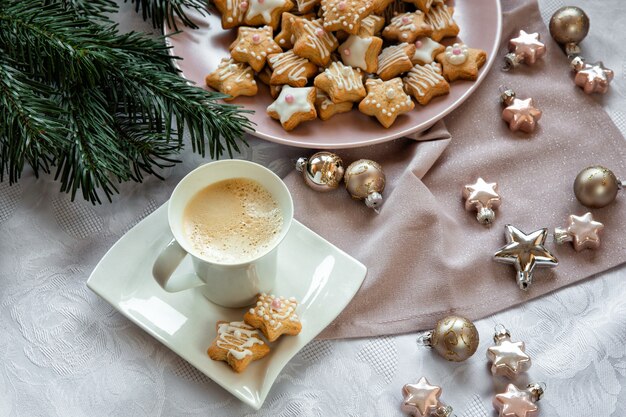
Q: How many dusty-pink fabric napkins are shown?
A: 1